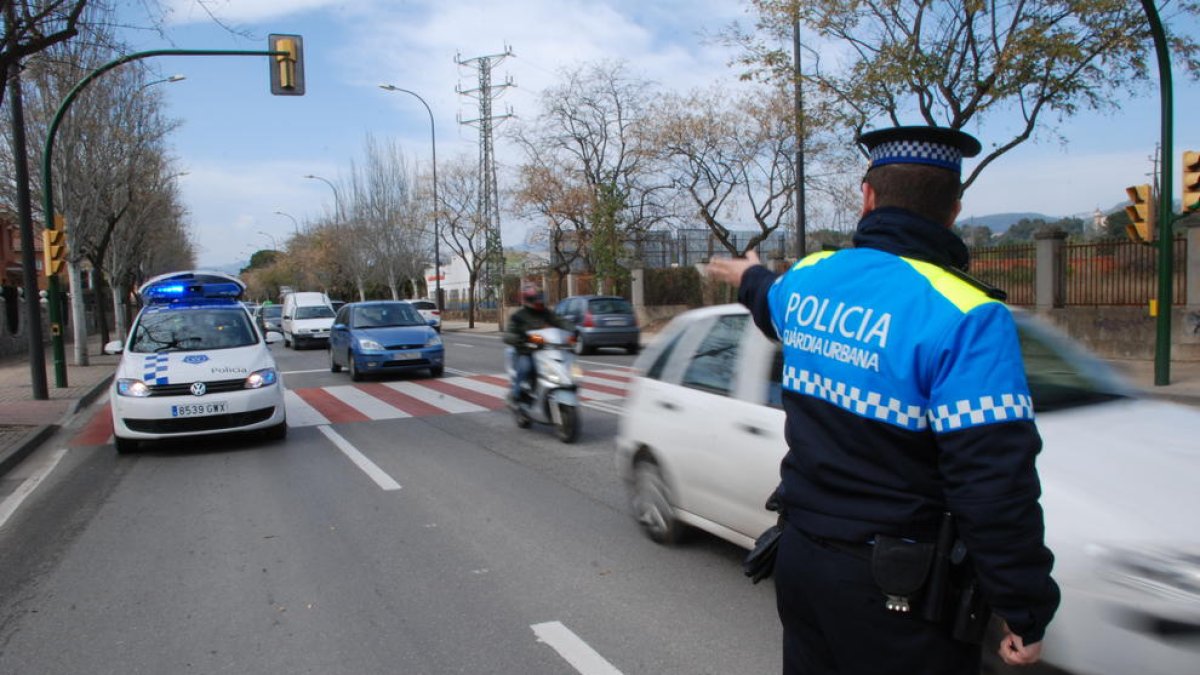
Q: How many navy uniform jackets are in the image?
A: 1